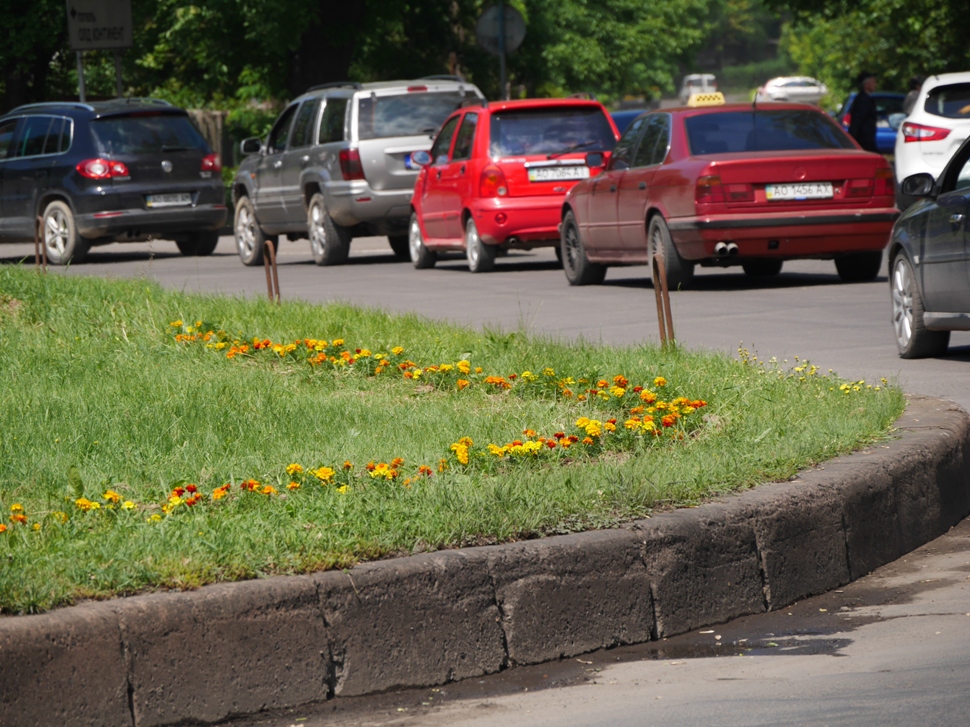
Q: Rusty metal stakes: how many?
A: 3